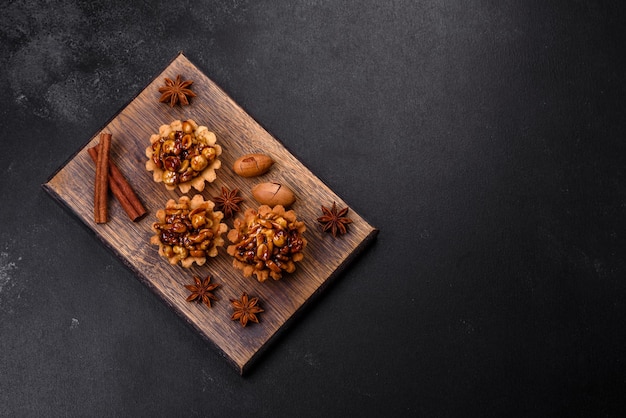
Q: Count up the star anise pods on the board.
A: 5